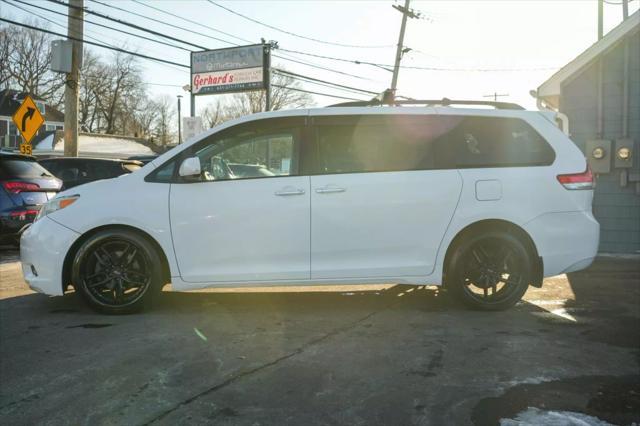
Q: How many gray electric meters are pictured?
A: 2